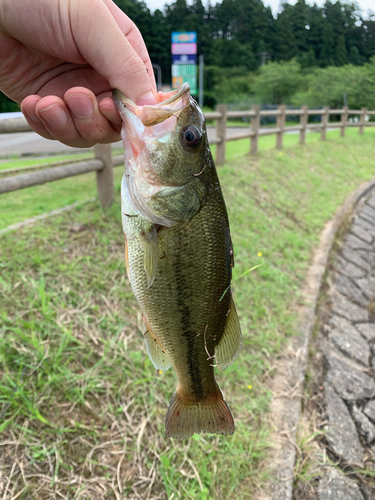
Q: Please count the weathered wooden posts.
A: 8